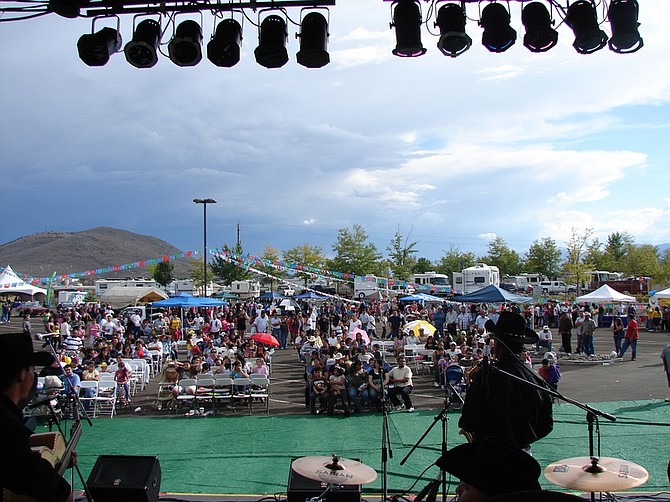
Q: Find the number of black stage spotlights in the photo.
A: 12